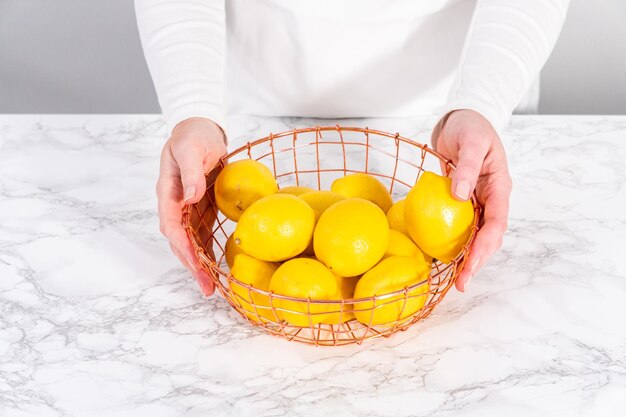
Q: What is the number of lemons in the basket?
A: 14